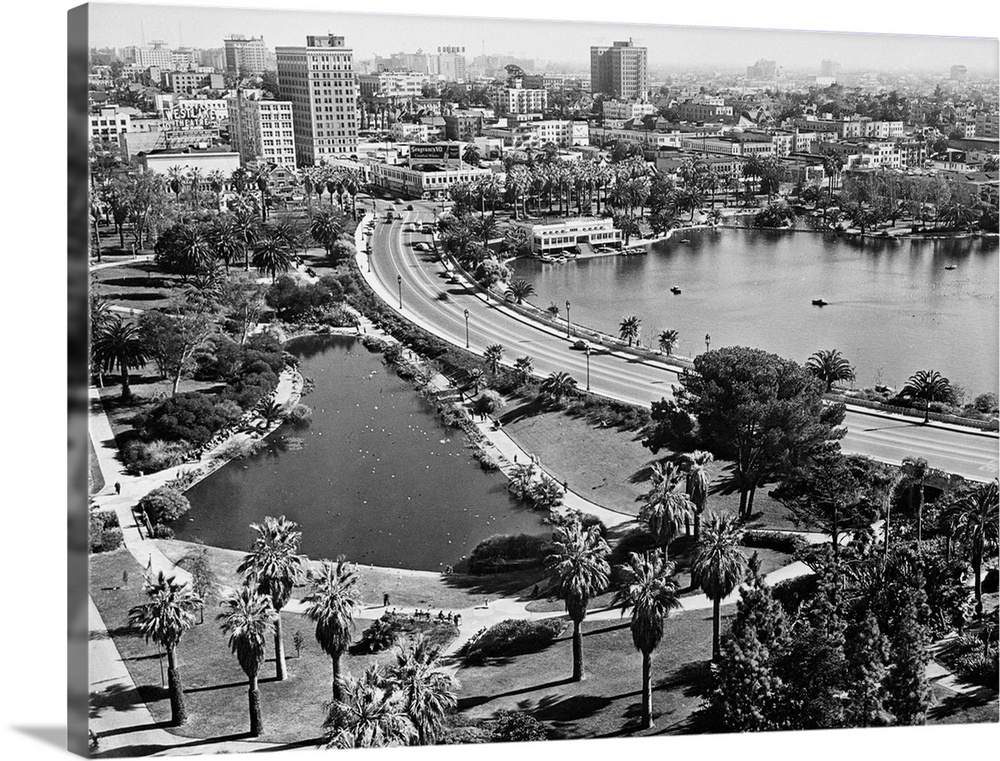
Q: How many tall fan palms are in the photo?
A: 11